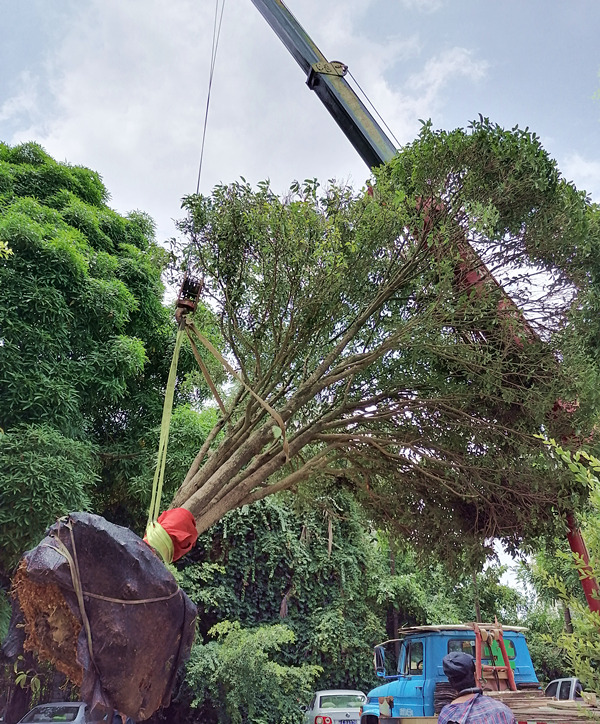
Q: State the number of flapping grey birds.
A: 0